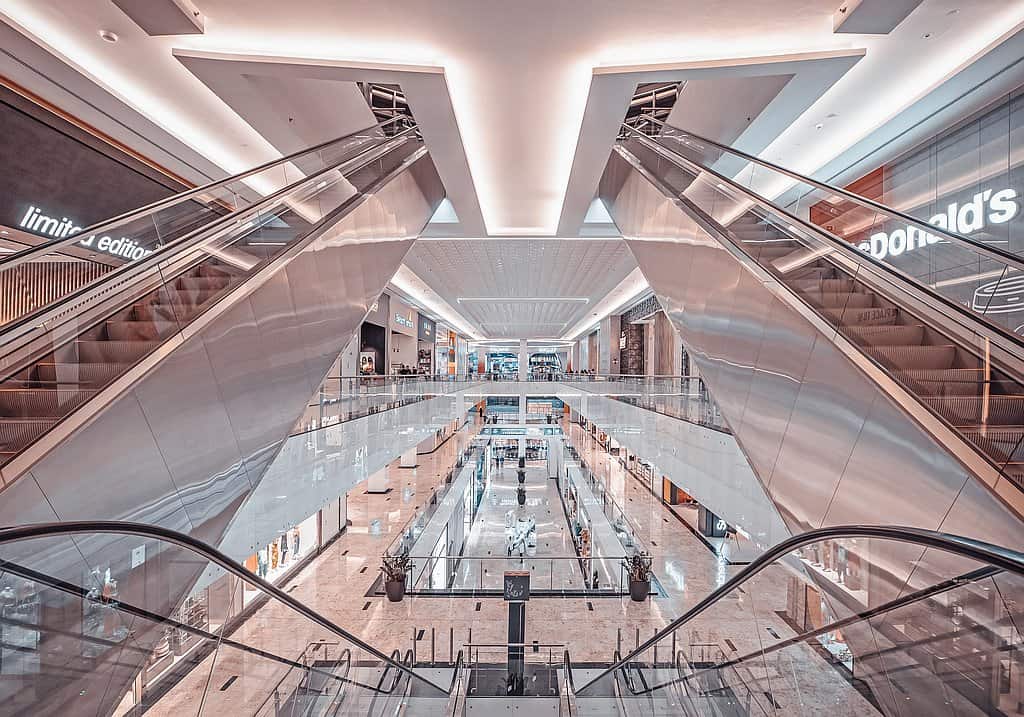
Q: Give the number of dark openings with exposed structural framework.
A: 2